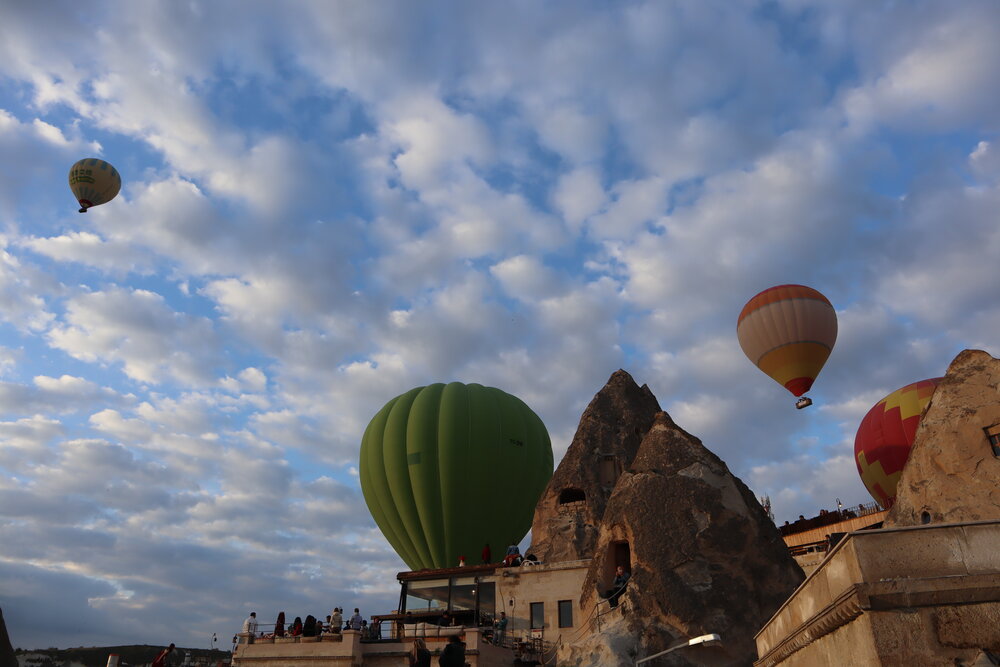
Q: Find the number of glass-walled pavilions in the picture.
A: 1